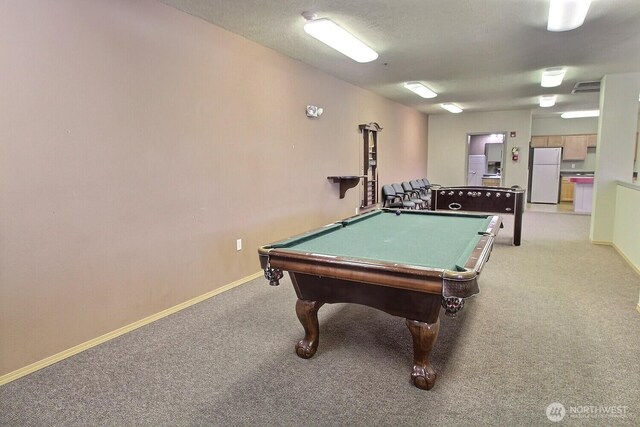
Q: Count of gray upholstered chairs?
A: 6